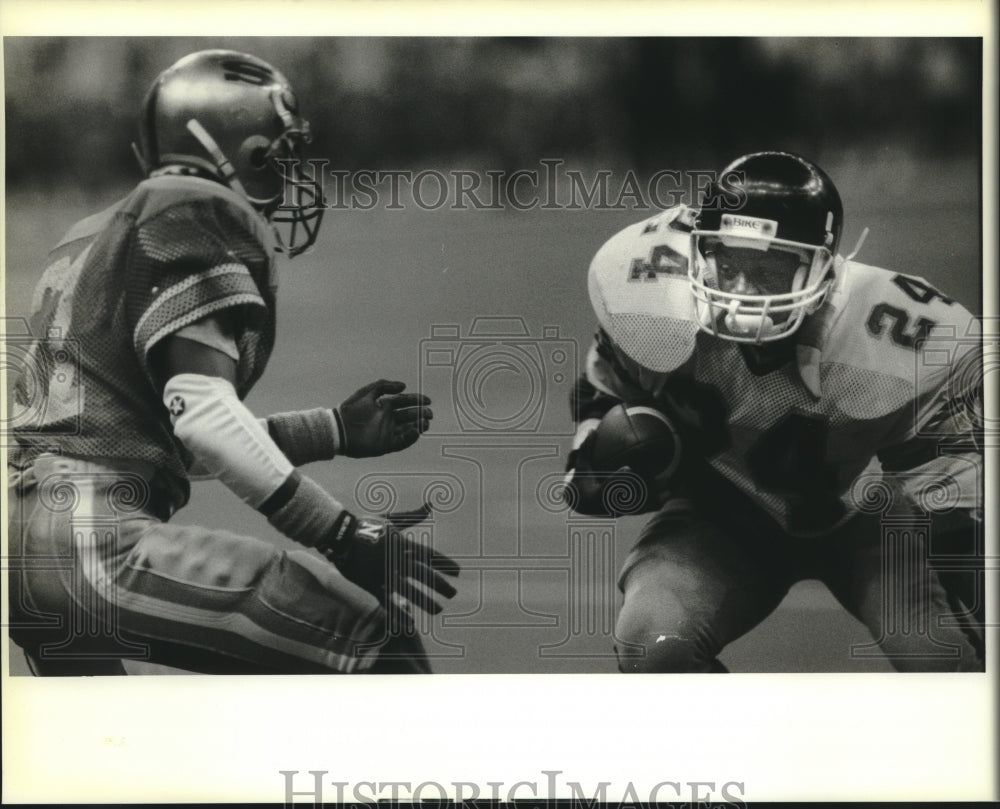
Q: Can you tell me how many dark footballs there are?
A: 1